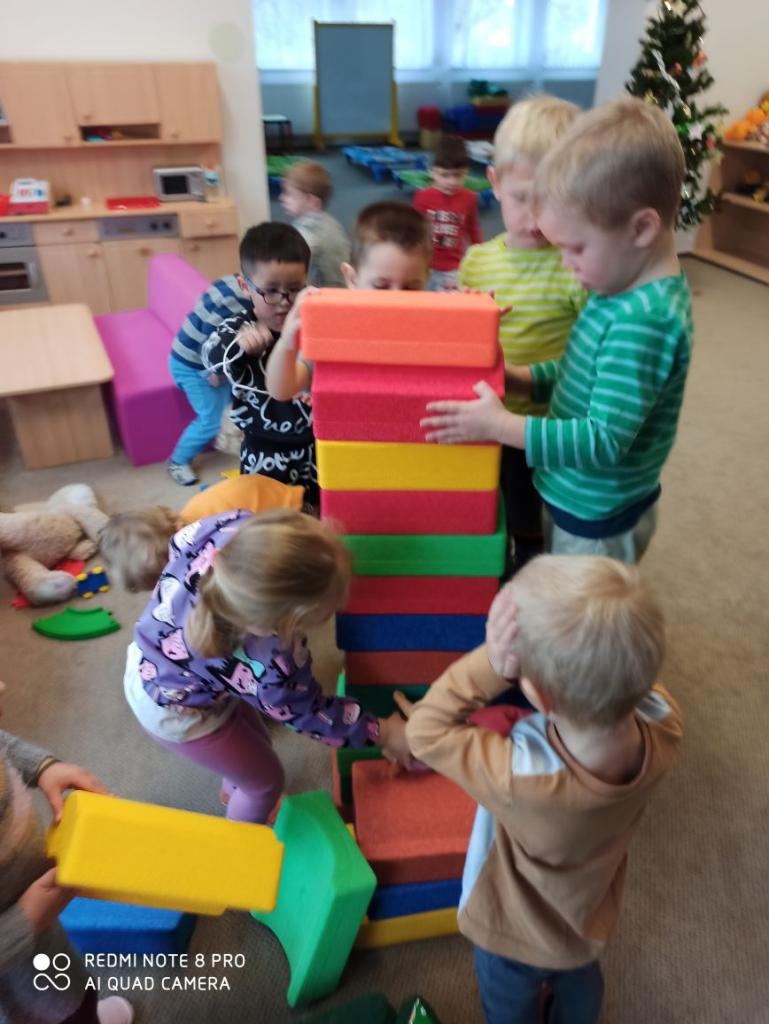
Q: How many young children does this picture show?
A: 11